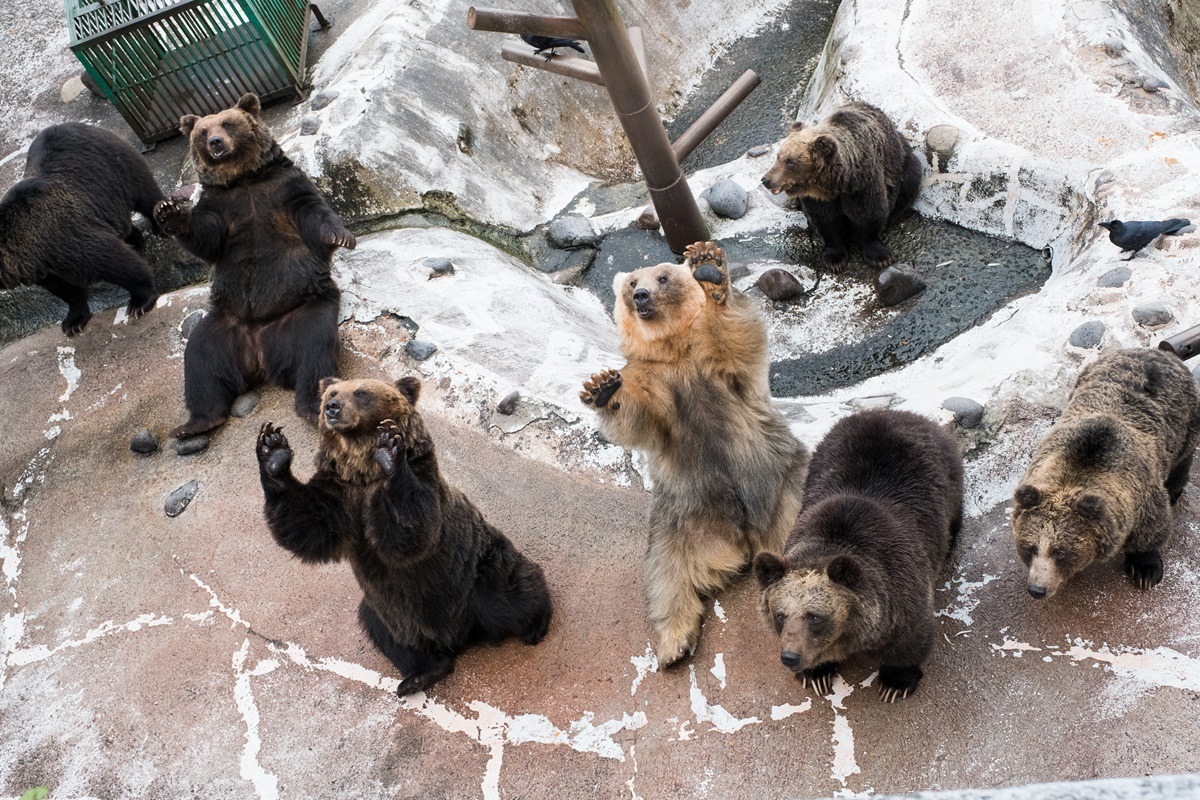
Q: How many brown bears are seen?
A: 7